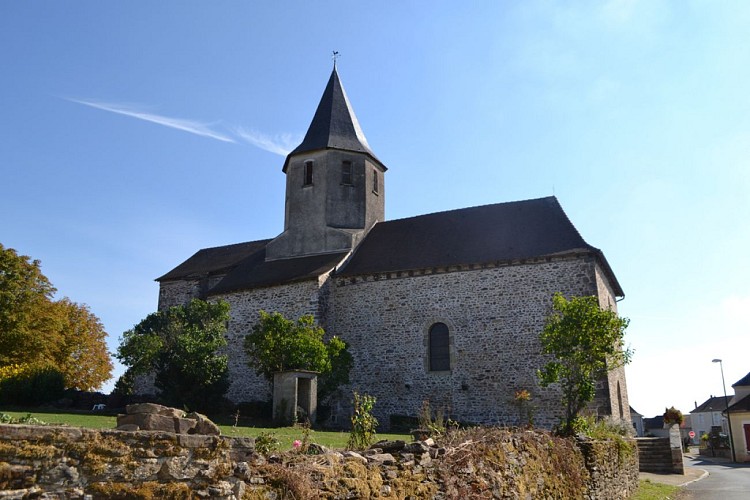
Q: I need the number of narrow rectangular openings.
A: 3